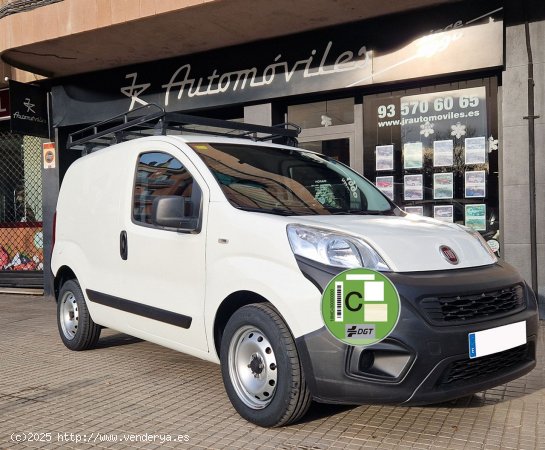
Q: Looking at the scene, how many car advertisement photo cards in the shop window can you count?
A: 11